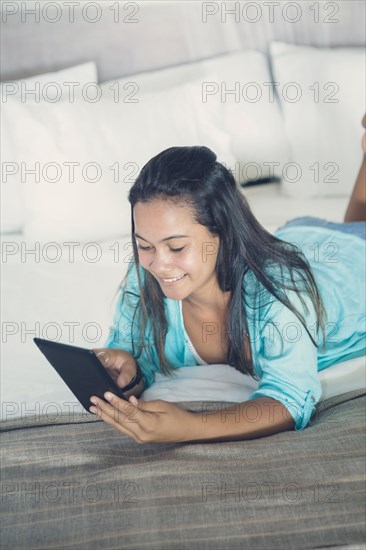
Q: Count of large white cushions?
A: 4